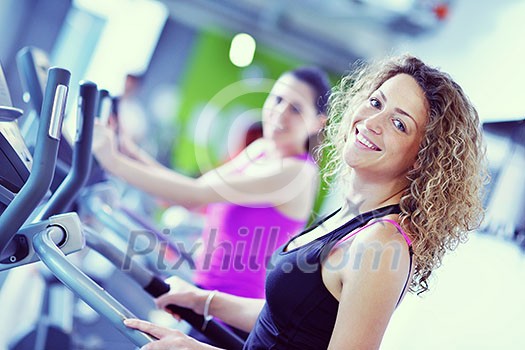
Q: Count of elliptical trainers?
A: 2